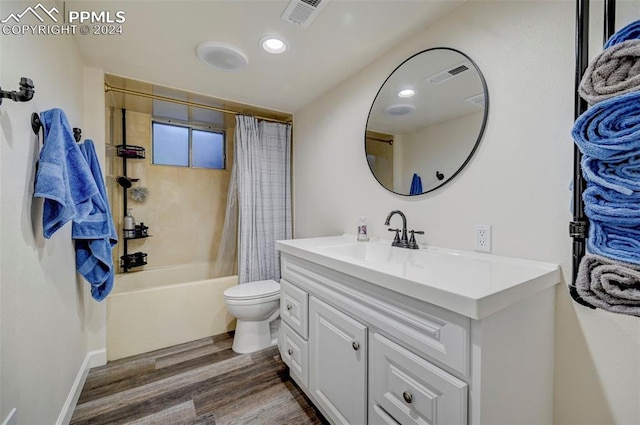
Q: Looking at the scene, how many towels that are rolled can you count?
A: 7